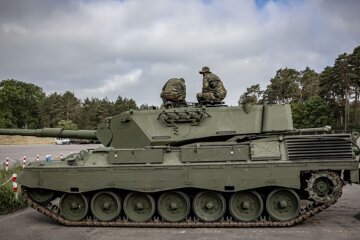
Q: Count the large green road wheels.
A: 7